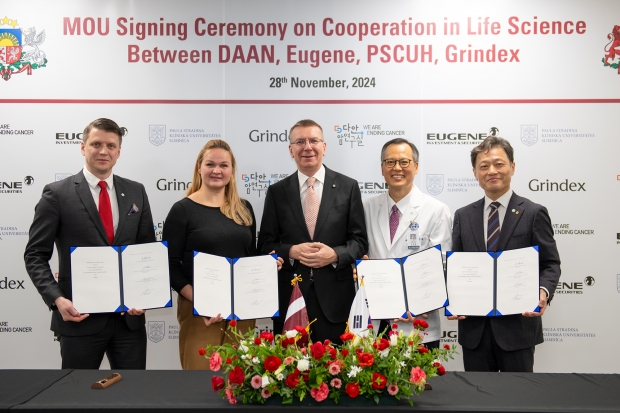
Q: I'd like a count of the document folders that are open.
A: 4